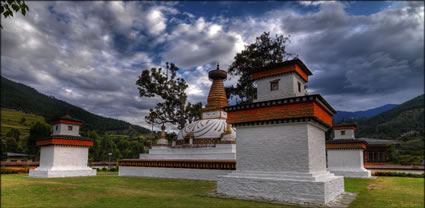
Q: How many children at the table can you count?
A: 0